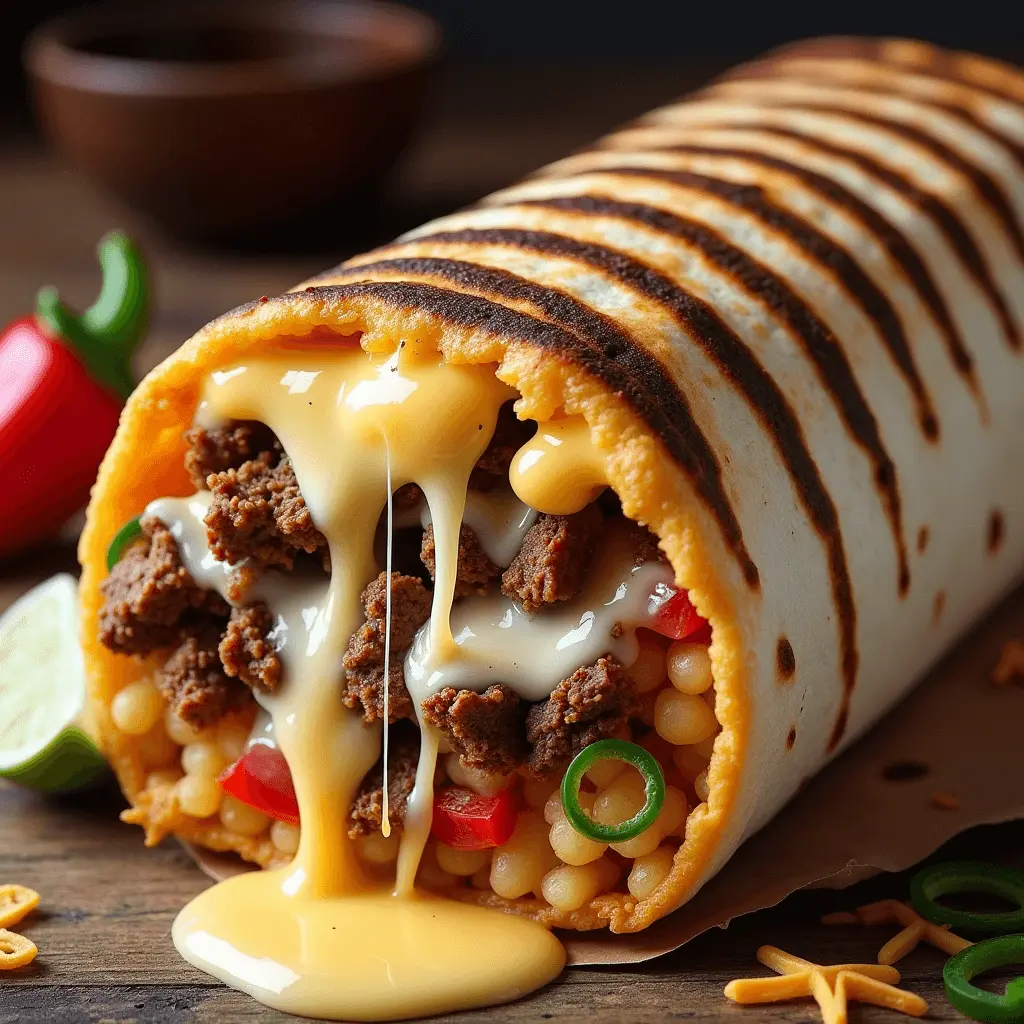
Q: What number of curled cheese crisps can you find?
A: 2